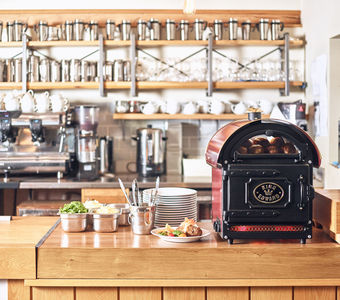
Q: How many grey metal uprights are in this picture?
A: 5